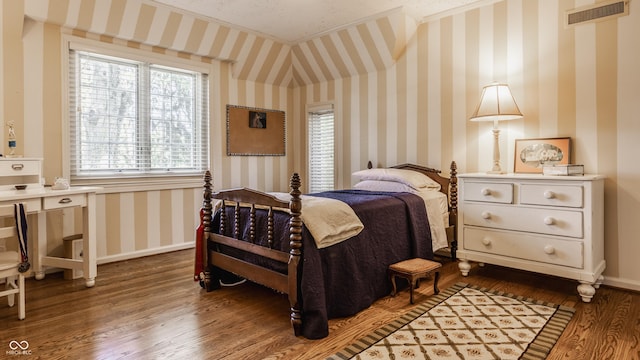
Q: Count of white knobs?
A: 6